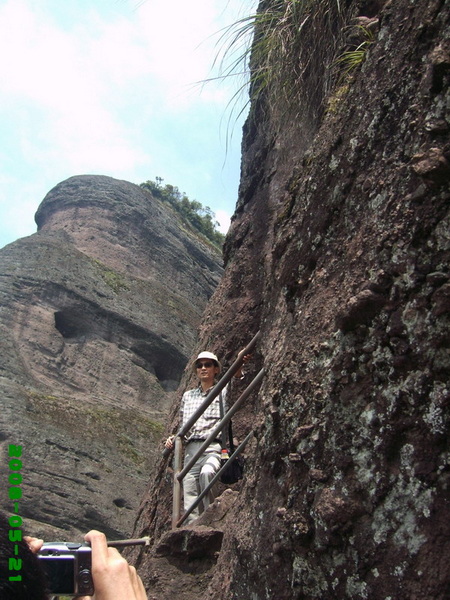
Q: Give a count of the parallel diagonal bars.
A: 3